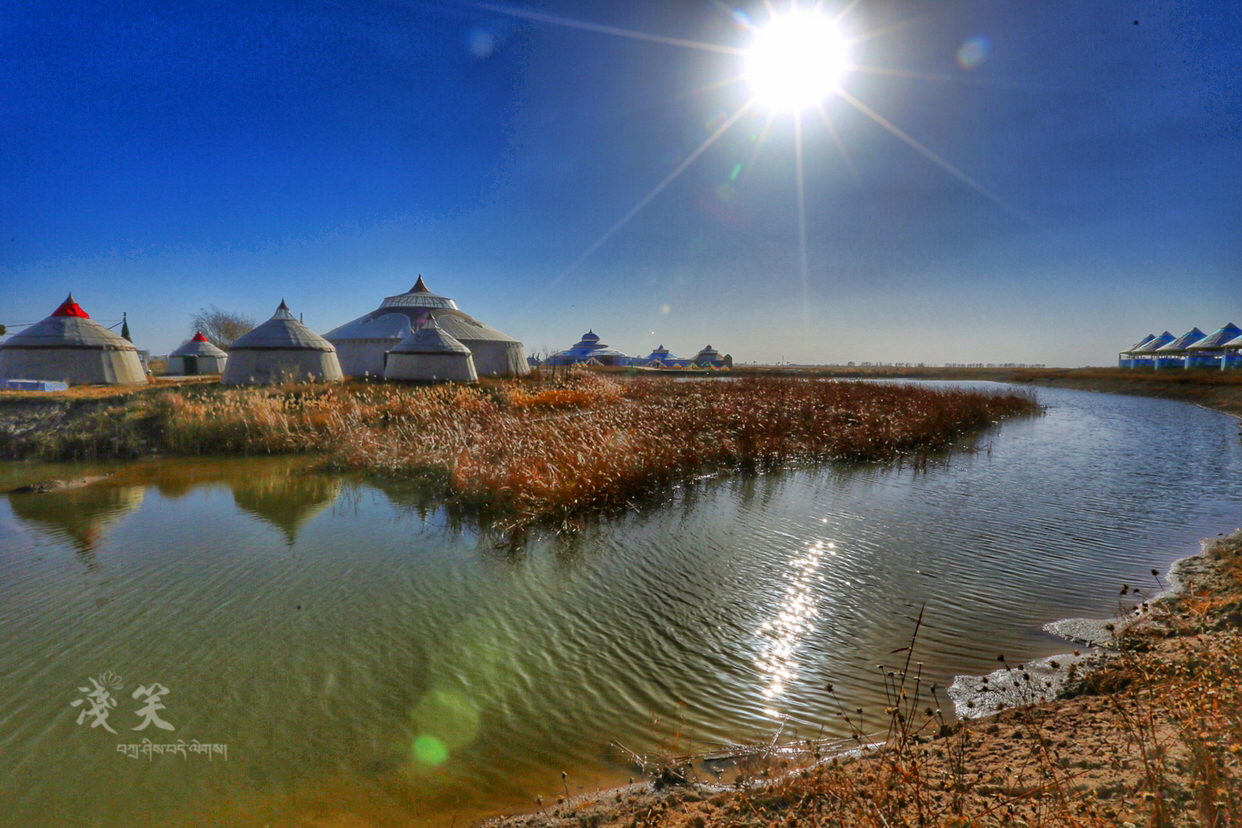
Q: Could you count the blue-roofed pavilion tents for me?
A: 5